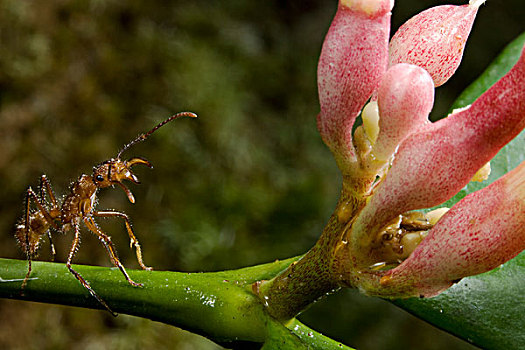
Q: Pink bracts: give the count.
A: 5